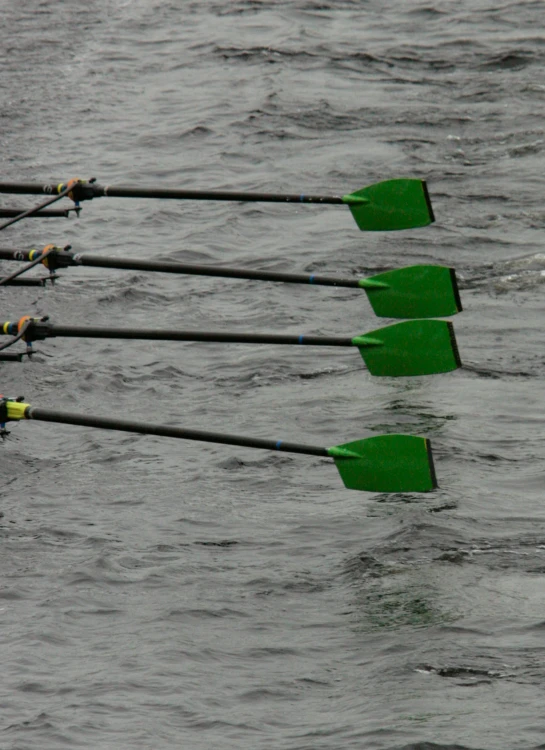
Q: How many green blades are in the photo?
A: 4